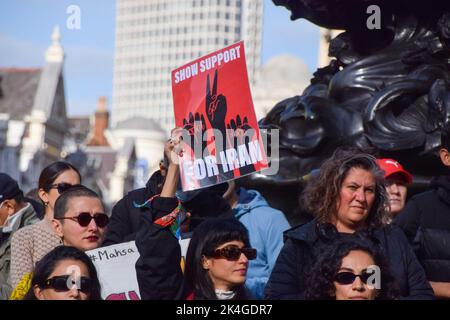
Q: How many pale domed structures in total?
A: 2